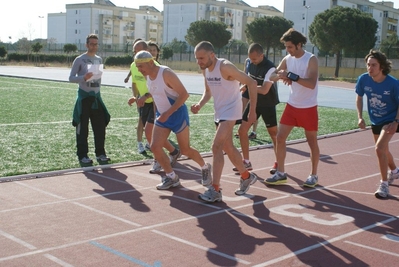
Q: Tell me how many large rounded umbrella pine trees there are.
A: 3